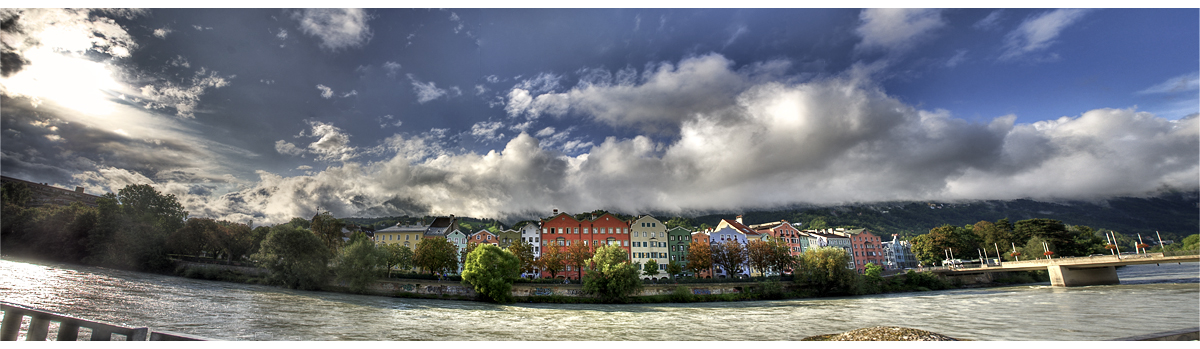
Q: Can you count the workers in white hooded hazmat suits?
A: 0